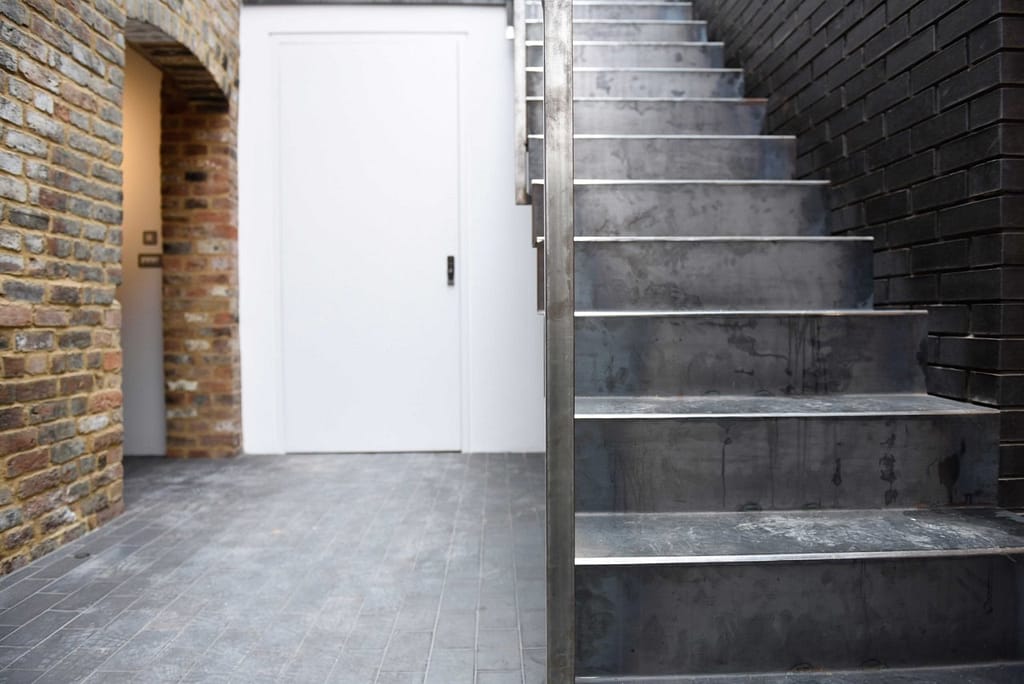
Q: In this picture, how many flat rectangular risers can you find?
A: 11